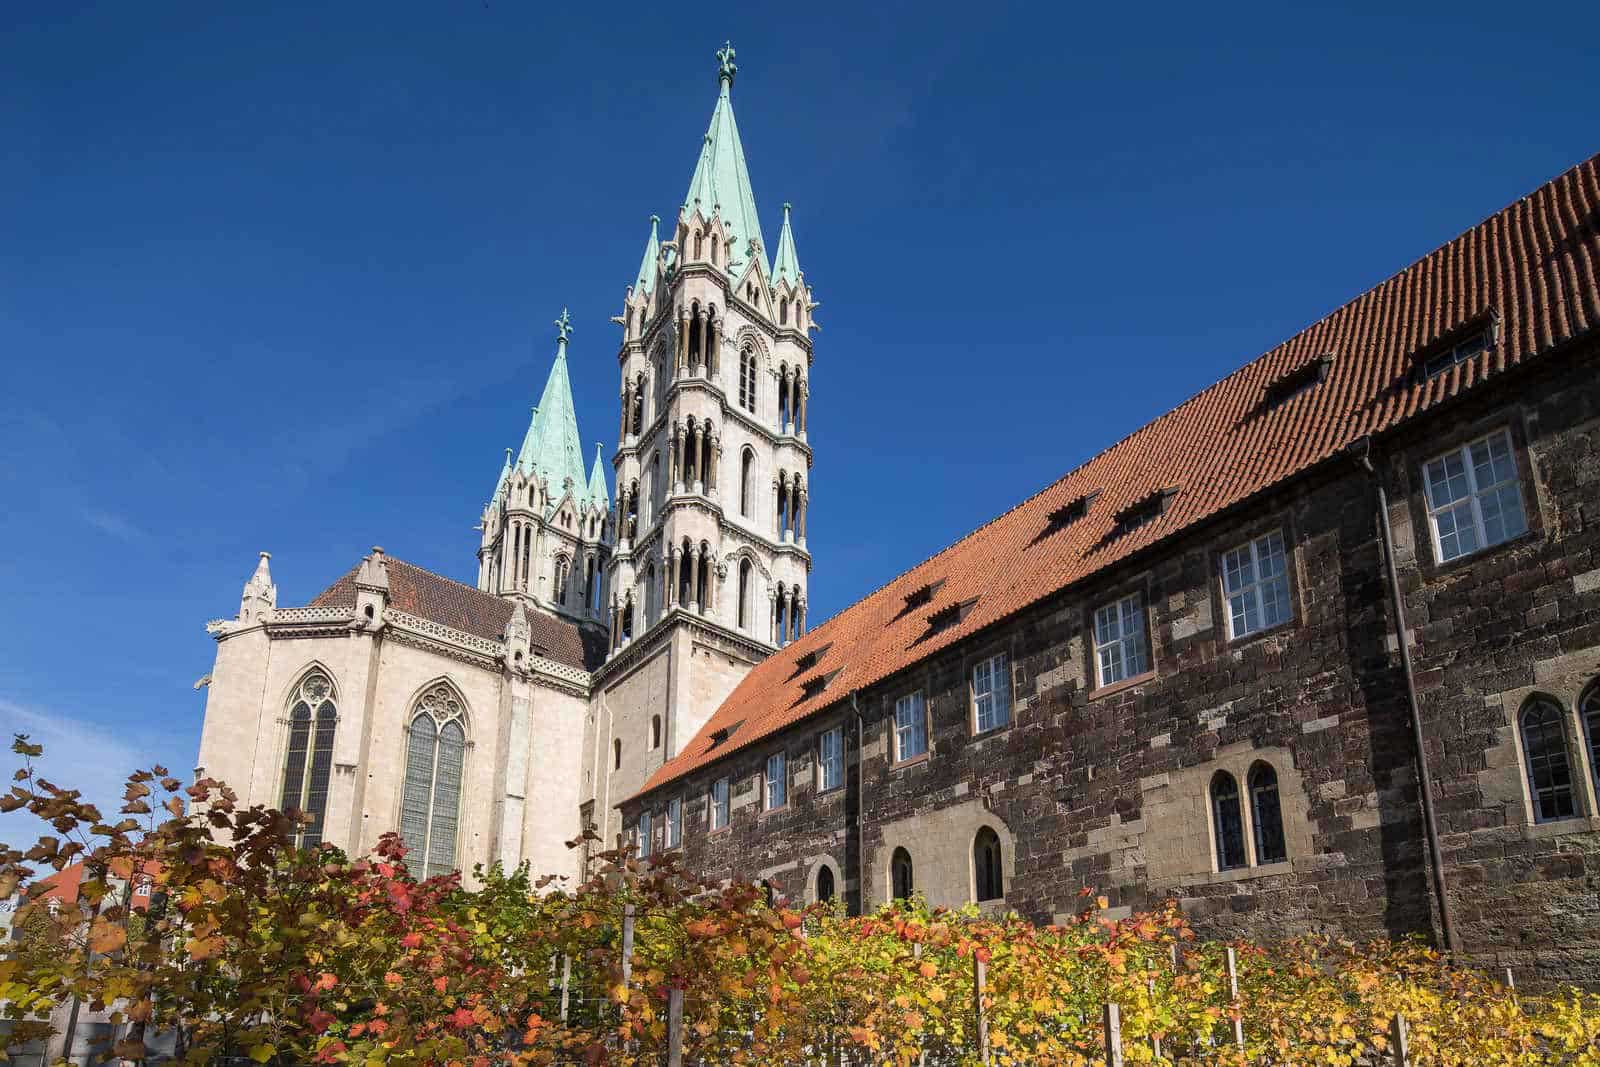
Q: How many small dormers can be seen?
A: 9